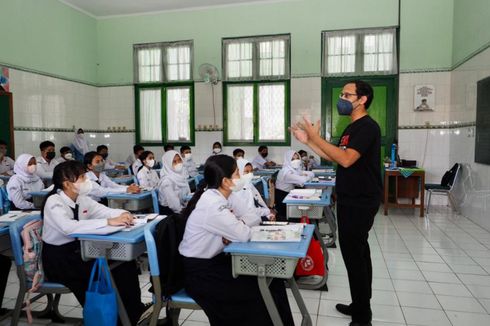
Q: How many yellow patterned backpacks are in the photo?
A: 0